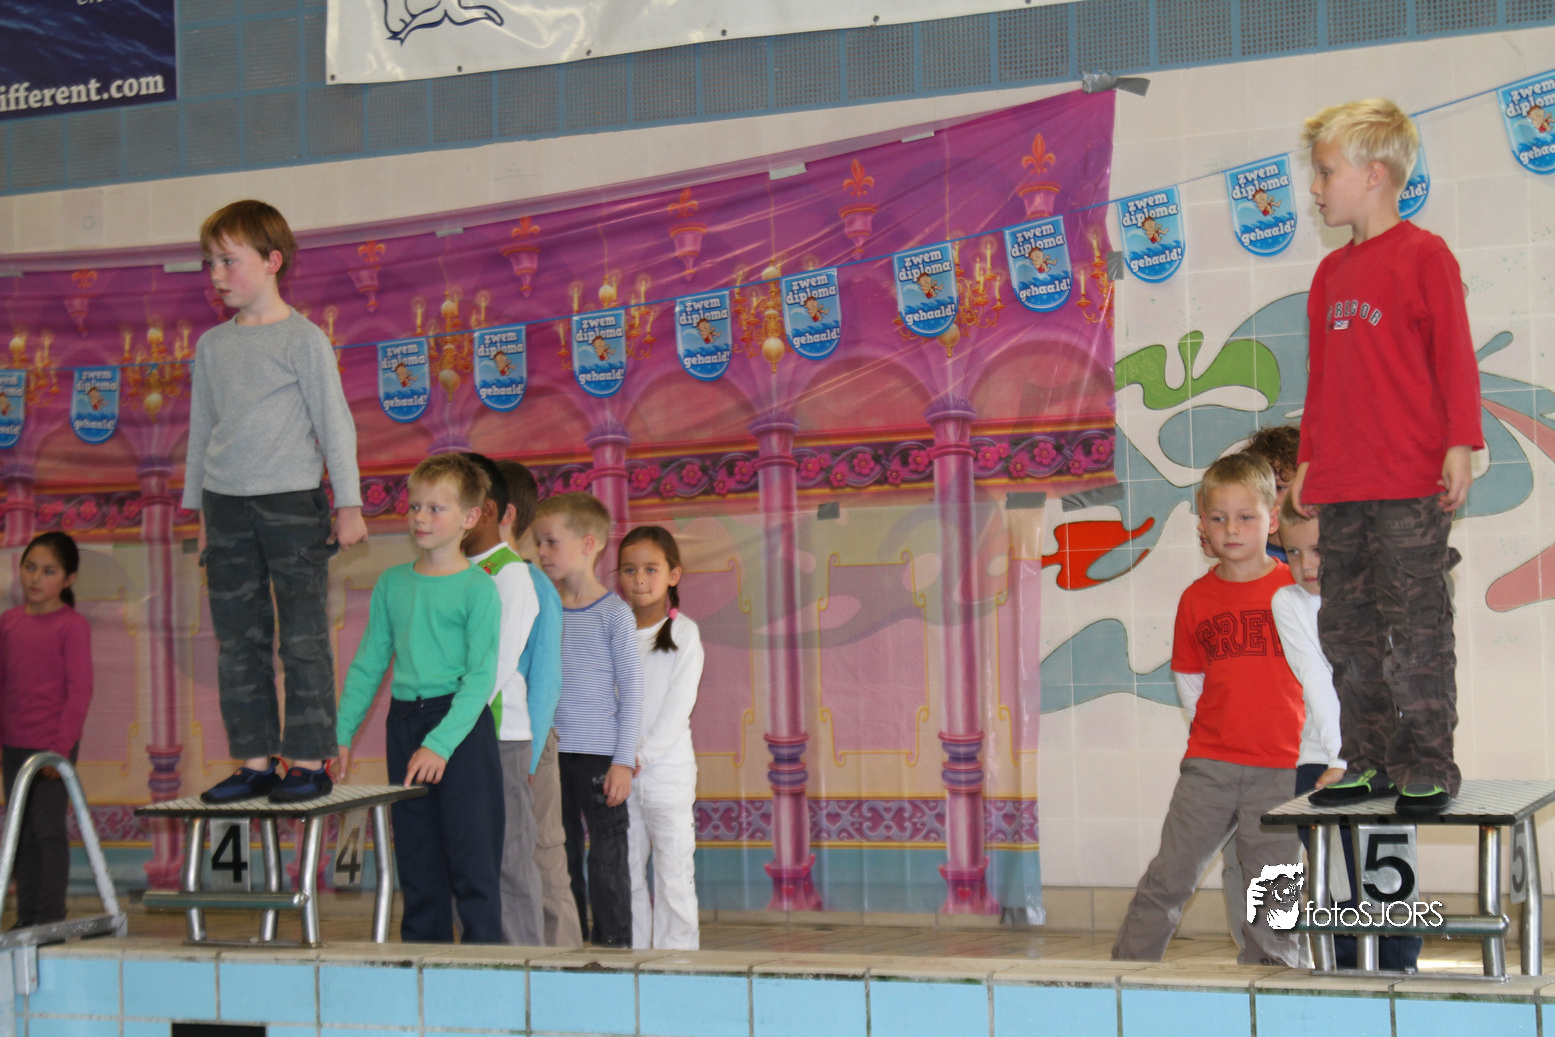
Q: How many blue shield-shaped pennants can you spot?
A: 13